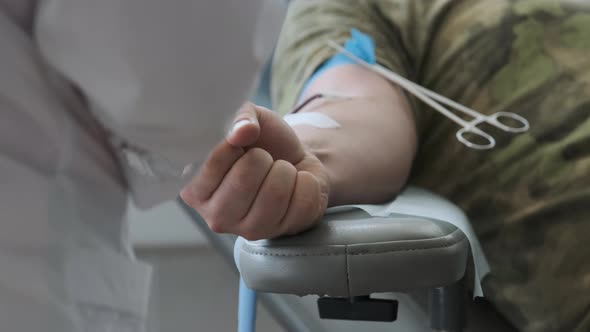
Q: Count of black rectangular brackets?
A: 1